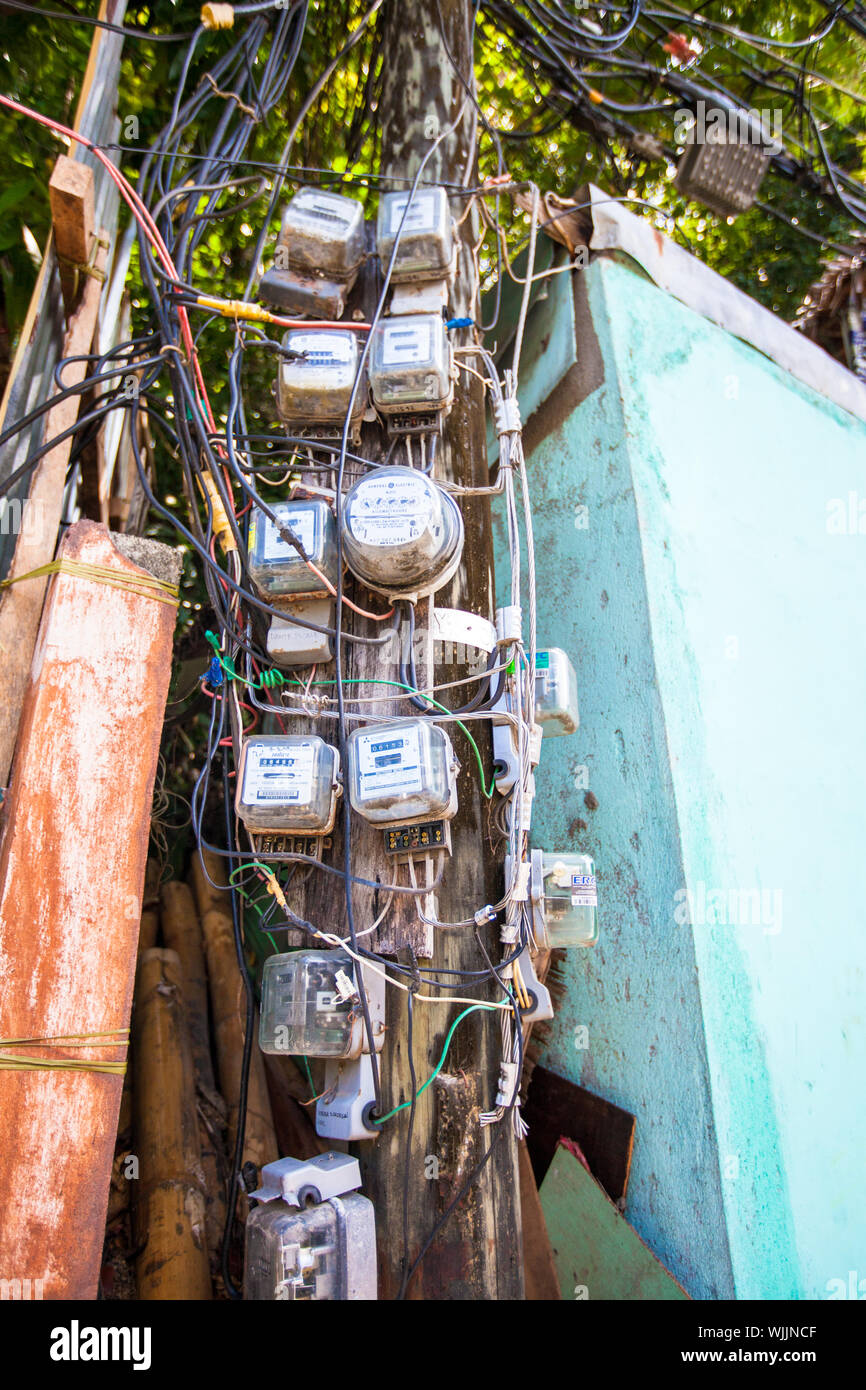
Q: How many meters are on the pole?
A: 12